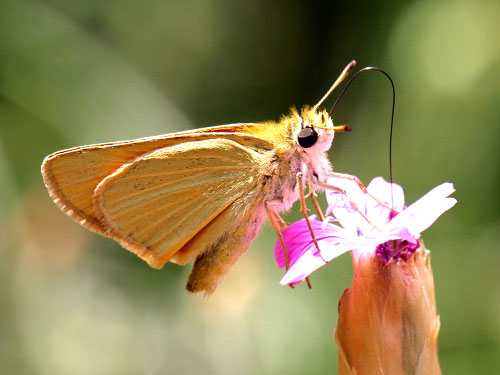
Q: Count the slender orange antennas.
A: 2